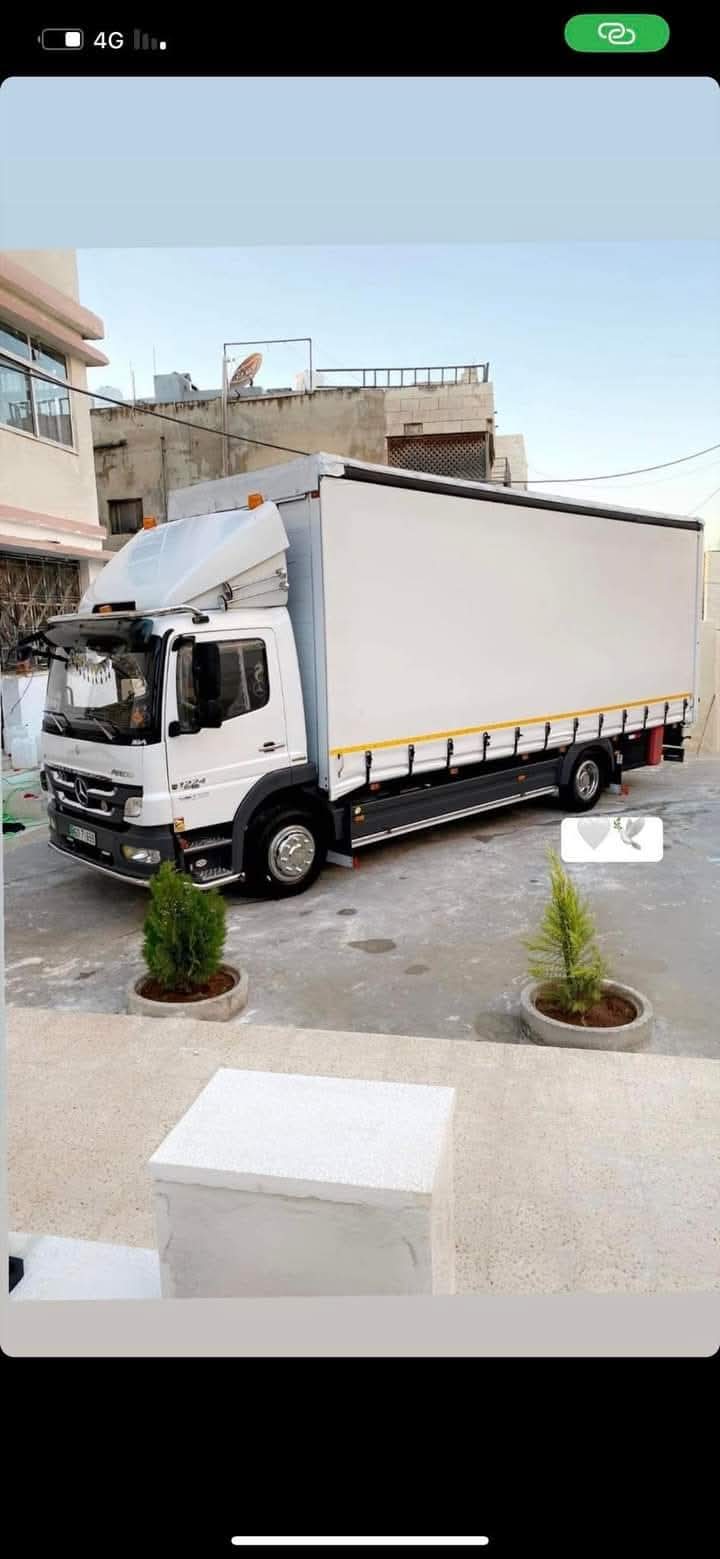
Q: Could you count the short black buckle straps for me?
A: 12